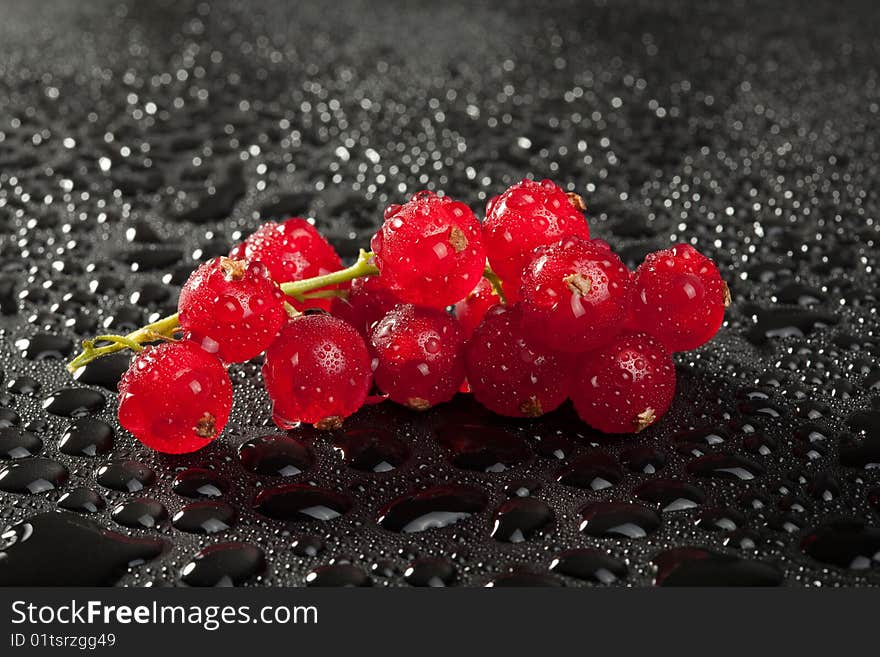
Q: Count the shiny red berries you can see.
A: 13